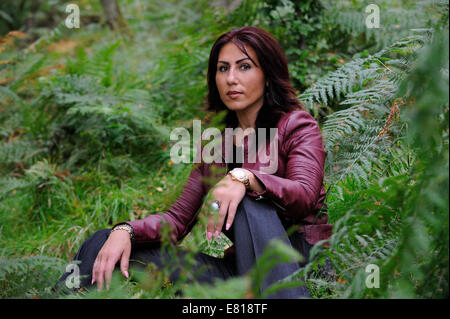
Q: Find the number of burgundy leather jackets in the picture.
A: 1